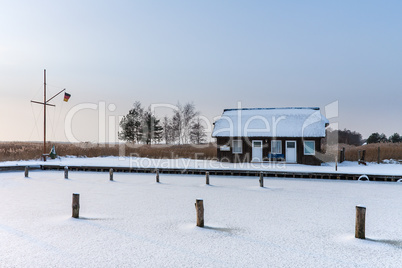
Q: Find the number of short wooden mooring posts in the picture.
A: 9